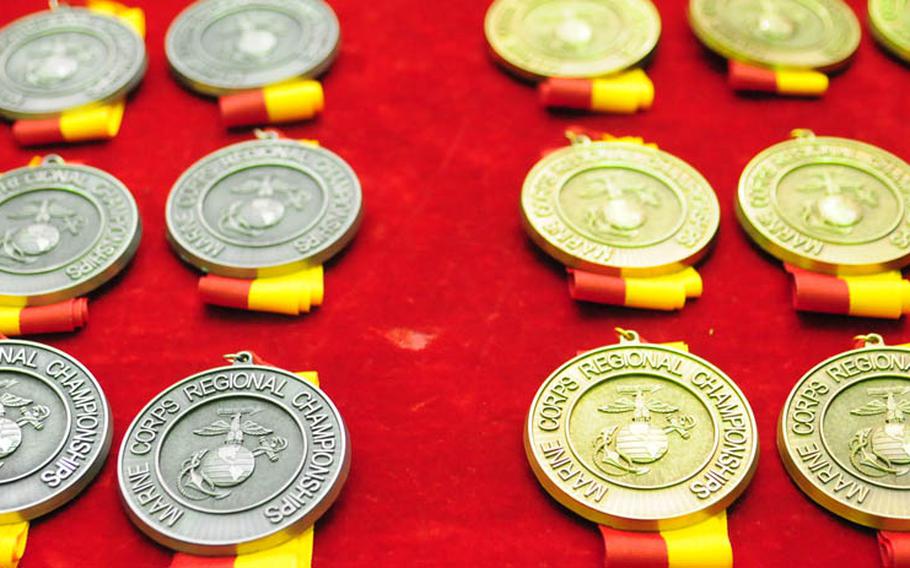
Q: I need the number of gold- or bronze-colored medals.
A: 7